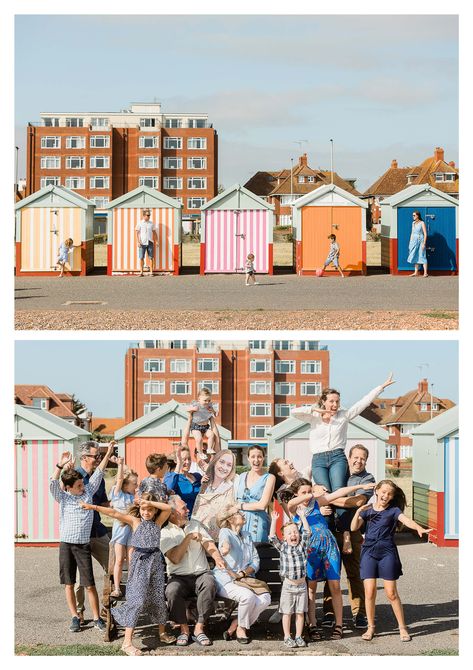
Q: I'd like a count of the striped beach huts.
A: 5